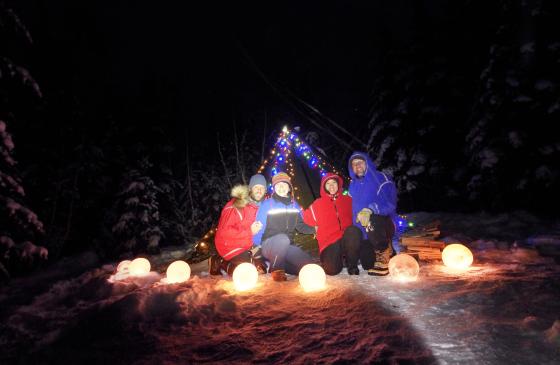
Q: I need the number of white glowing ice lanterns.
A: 7